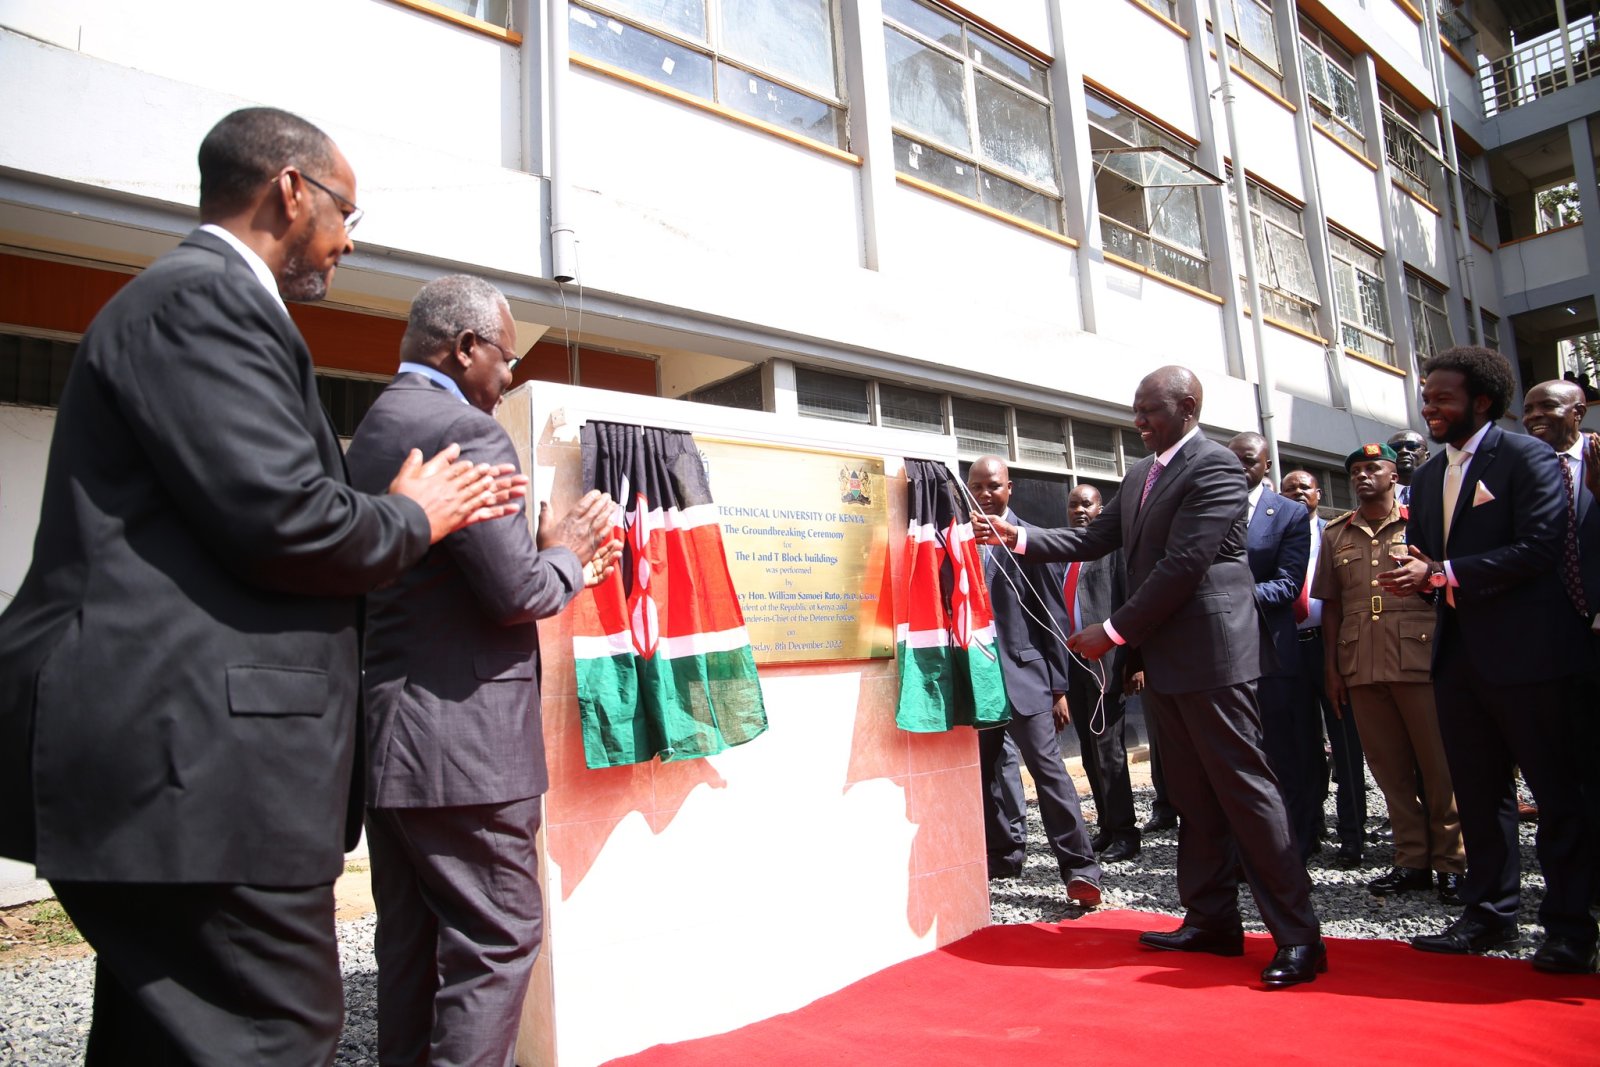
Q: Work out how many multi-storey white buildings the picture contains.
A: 1